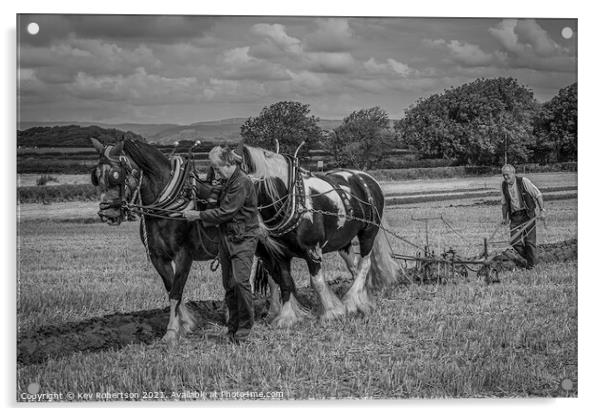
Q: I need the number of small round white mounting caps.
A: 4